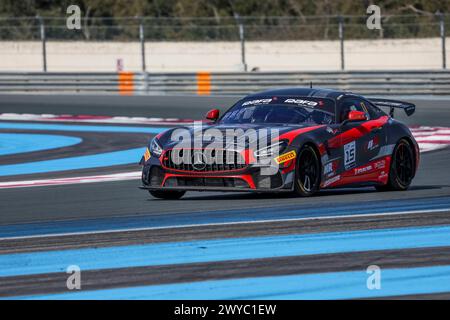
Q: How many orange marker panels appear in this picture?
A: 2